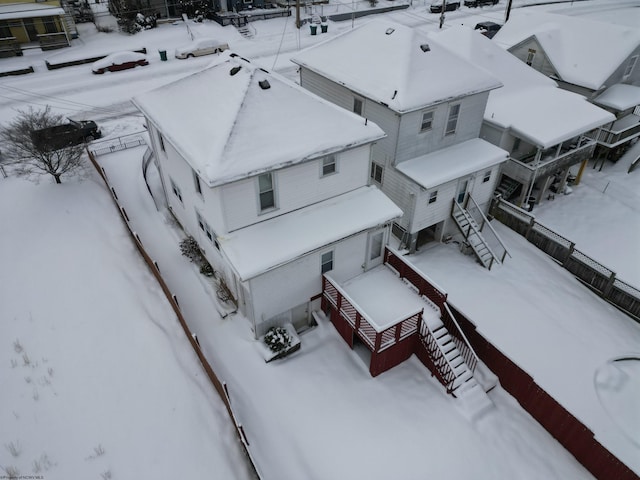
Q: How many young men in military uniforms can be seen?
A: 0